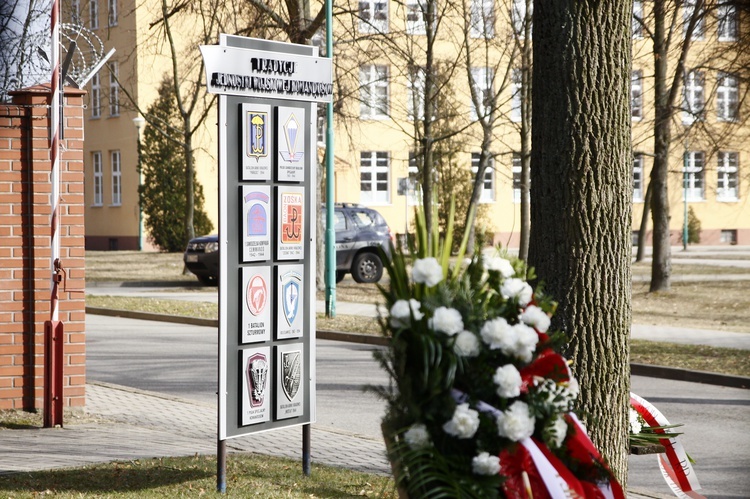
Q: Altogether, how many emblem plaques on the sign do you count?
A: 8